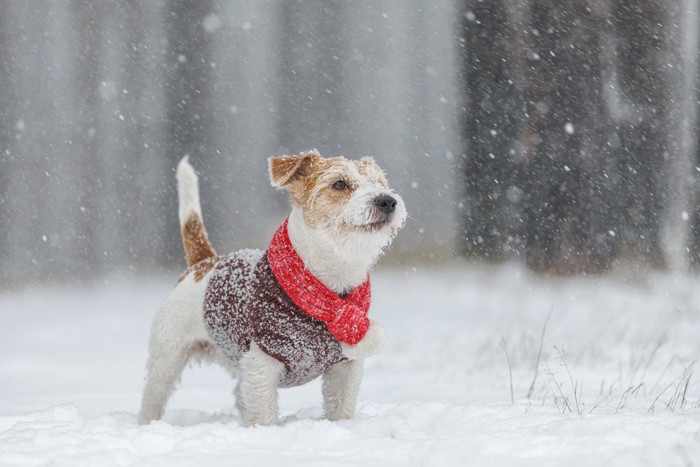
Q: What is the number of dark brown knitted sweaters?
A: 1